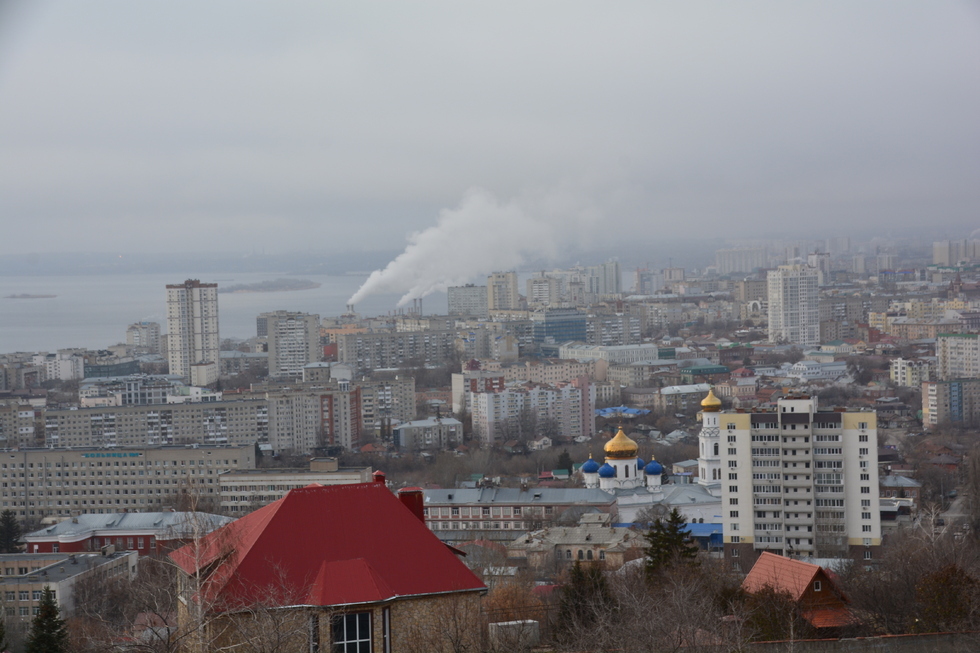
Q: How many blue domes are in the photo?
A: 4